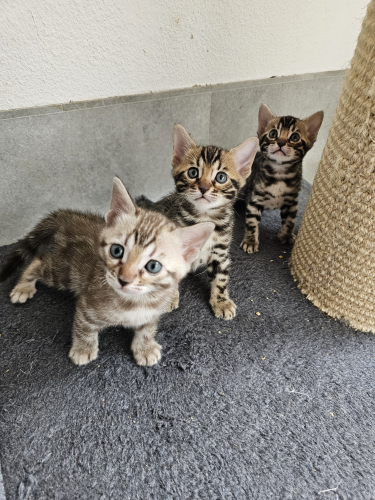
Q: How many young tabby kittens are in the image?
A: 3